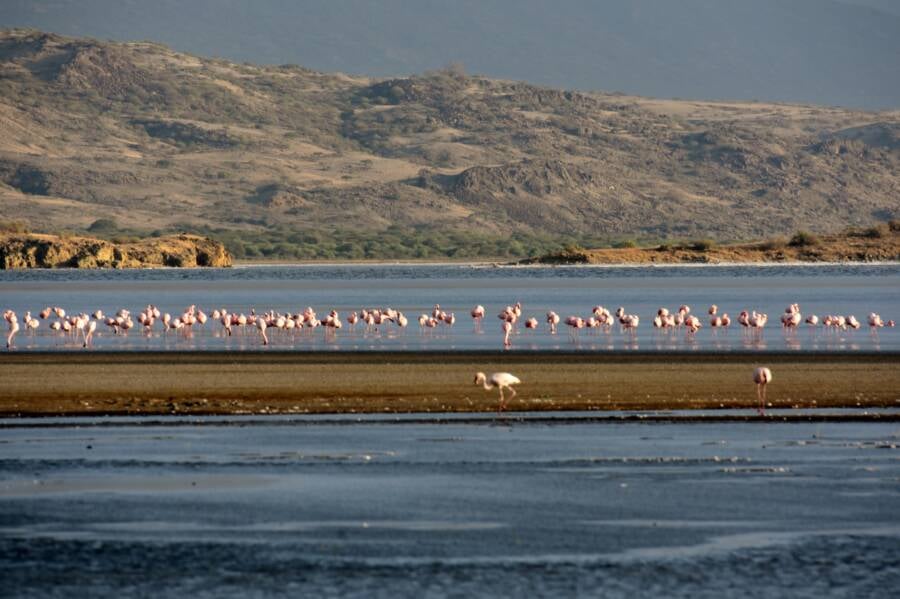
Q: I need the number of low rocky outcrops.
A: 2